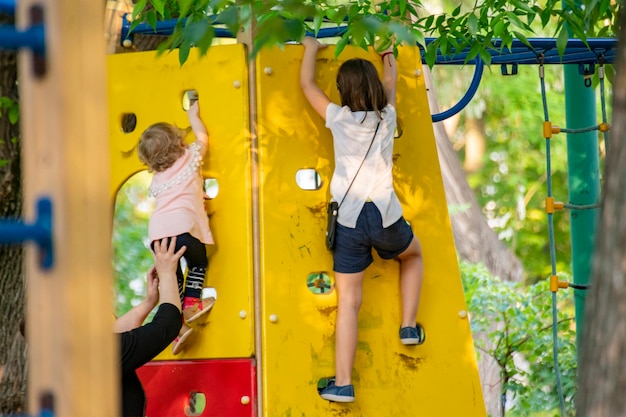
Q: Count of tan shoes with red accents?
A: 2